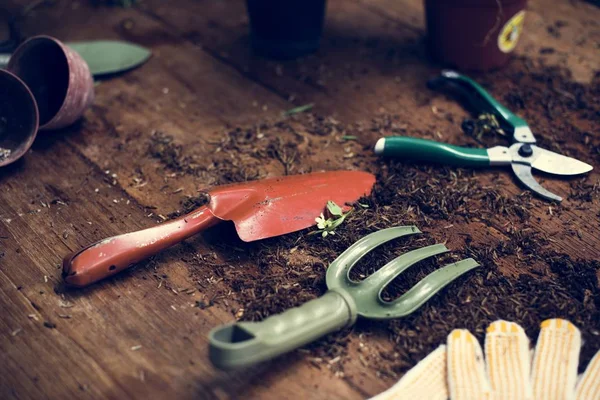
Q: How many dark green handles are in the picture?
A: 2